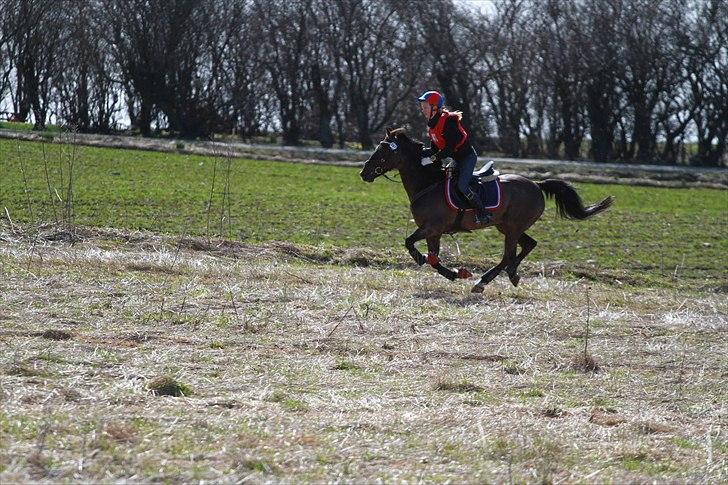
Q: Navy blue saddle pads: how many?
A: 1